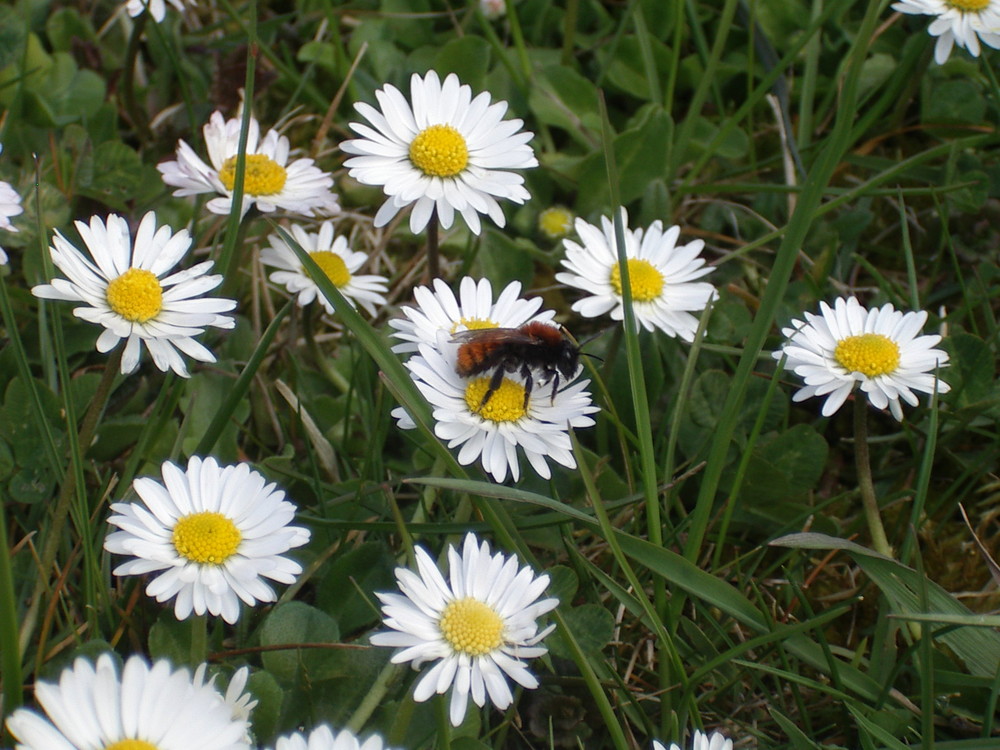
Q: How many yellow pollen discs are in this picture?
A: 13